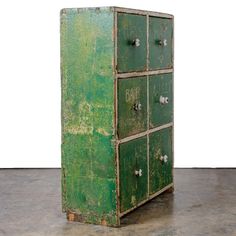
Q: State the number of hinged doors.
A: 0